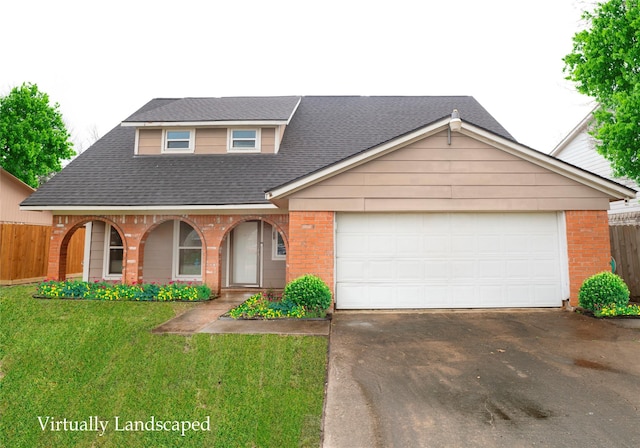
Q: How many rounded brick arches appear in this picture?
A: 3